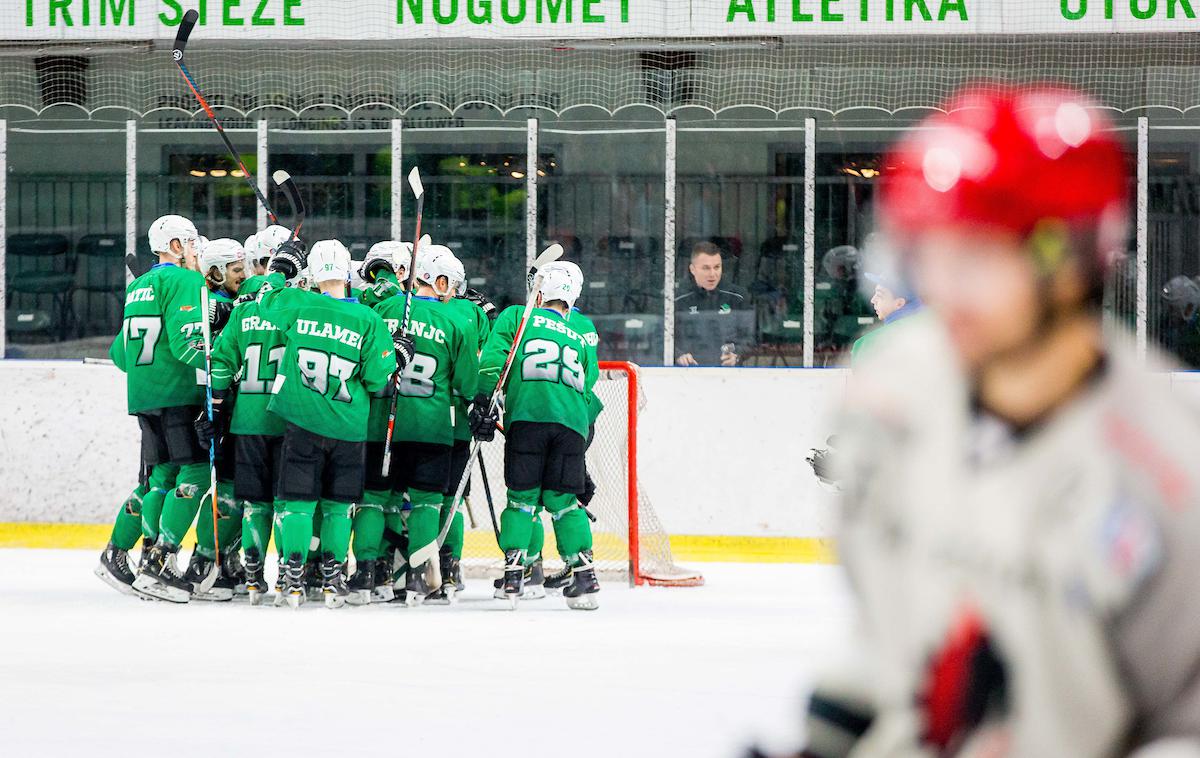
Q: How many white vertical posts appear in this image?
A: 8